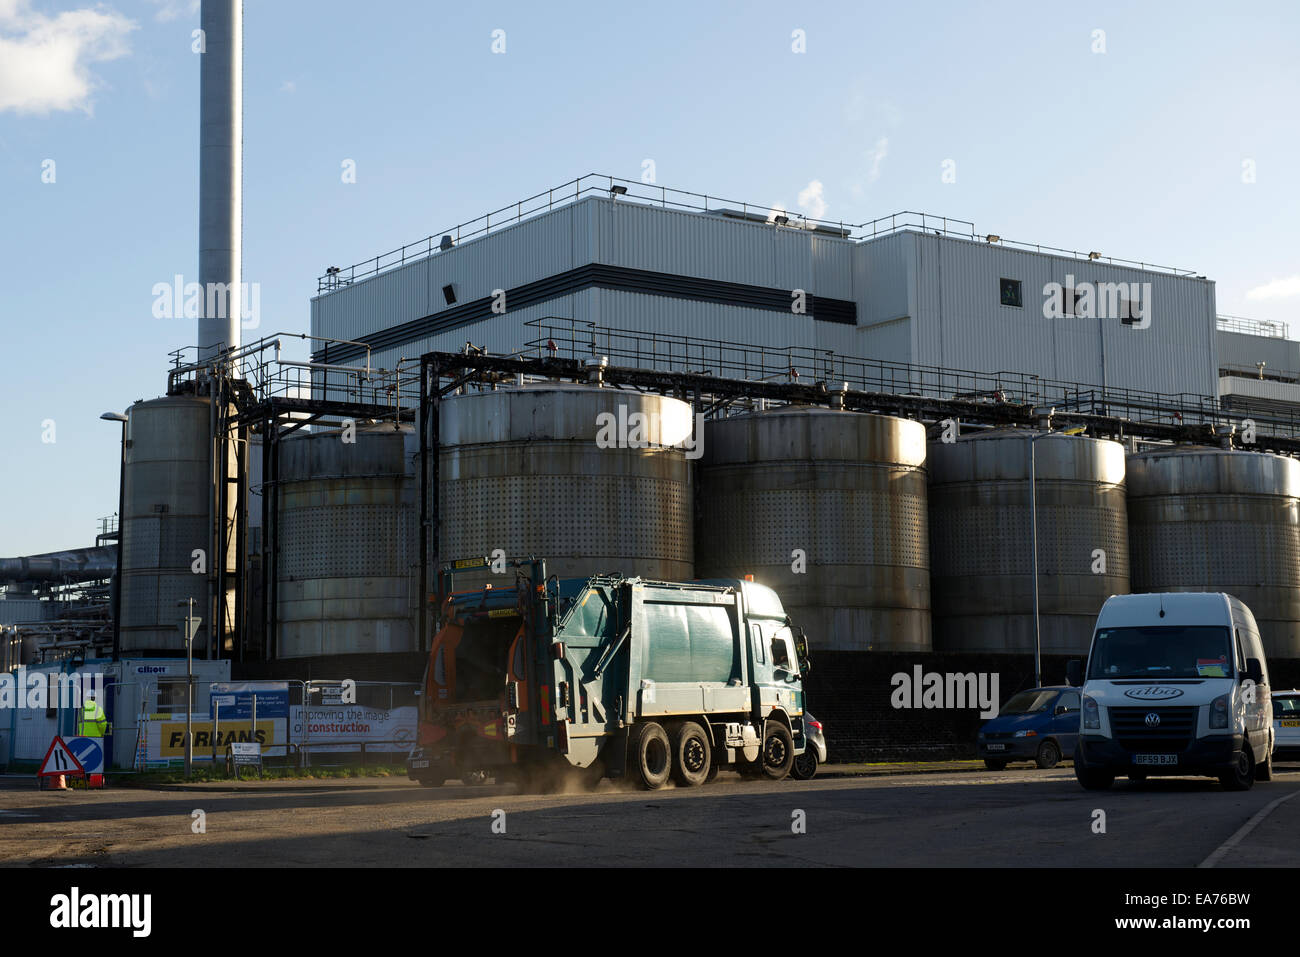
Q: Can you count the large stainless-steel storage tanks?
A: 6